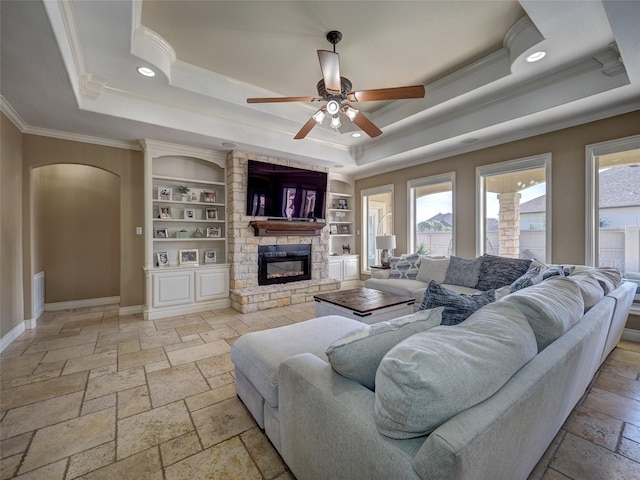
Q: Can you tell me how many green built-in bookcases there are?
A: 0